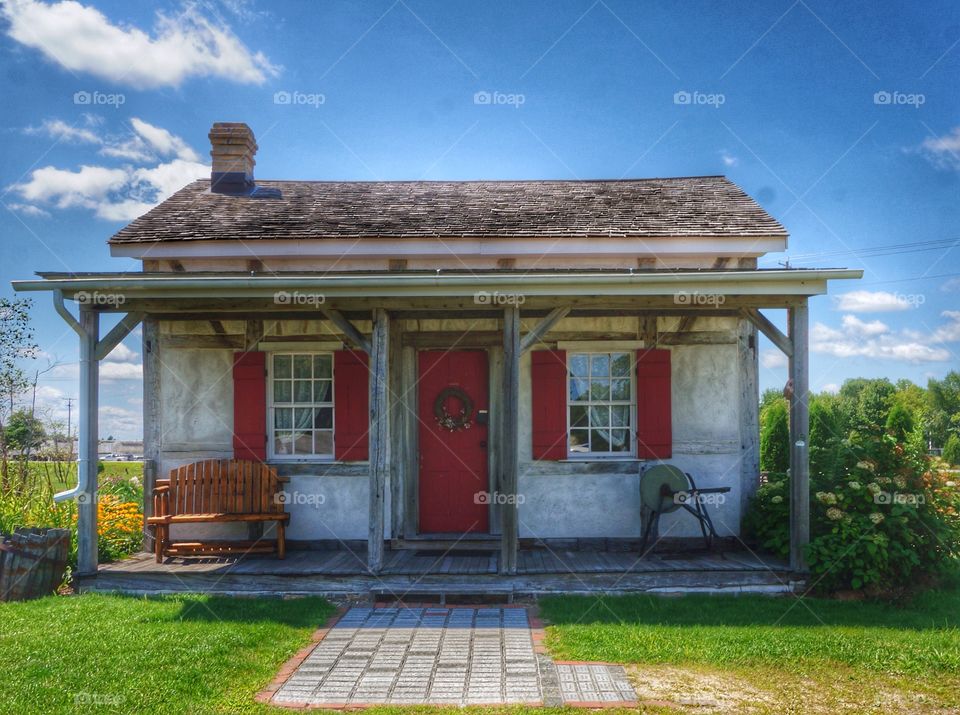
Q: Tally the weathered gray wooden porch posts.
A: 4